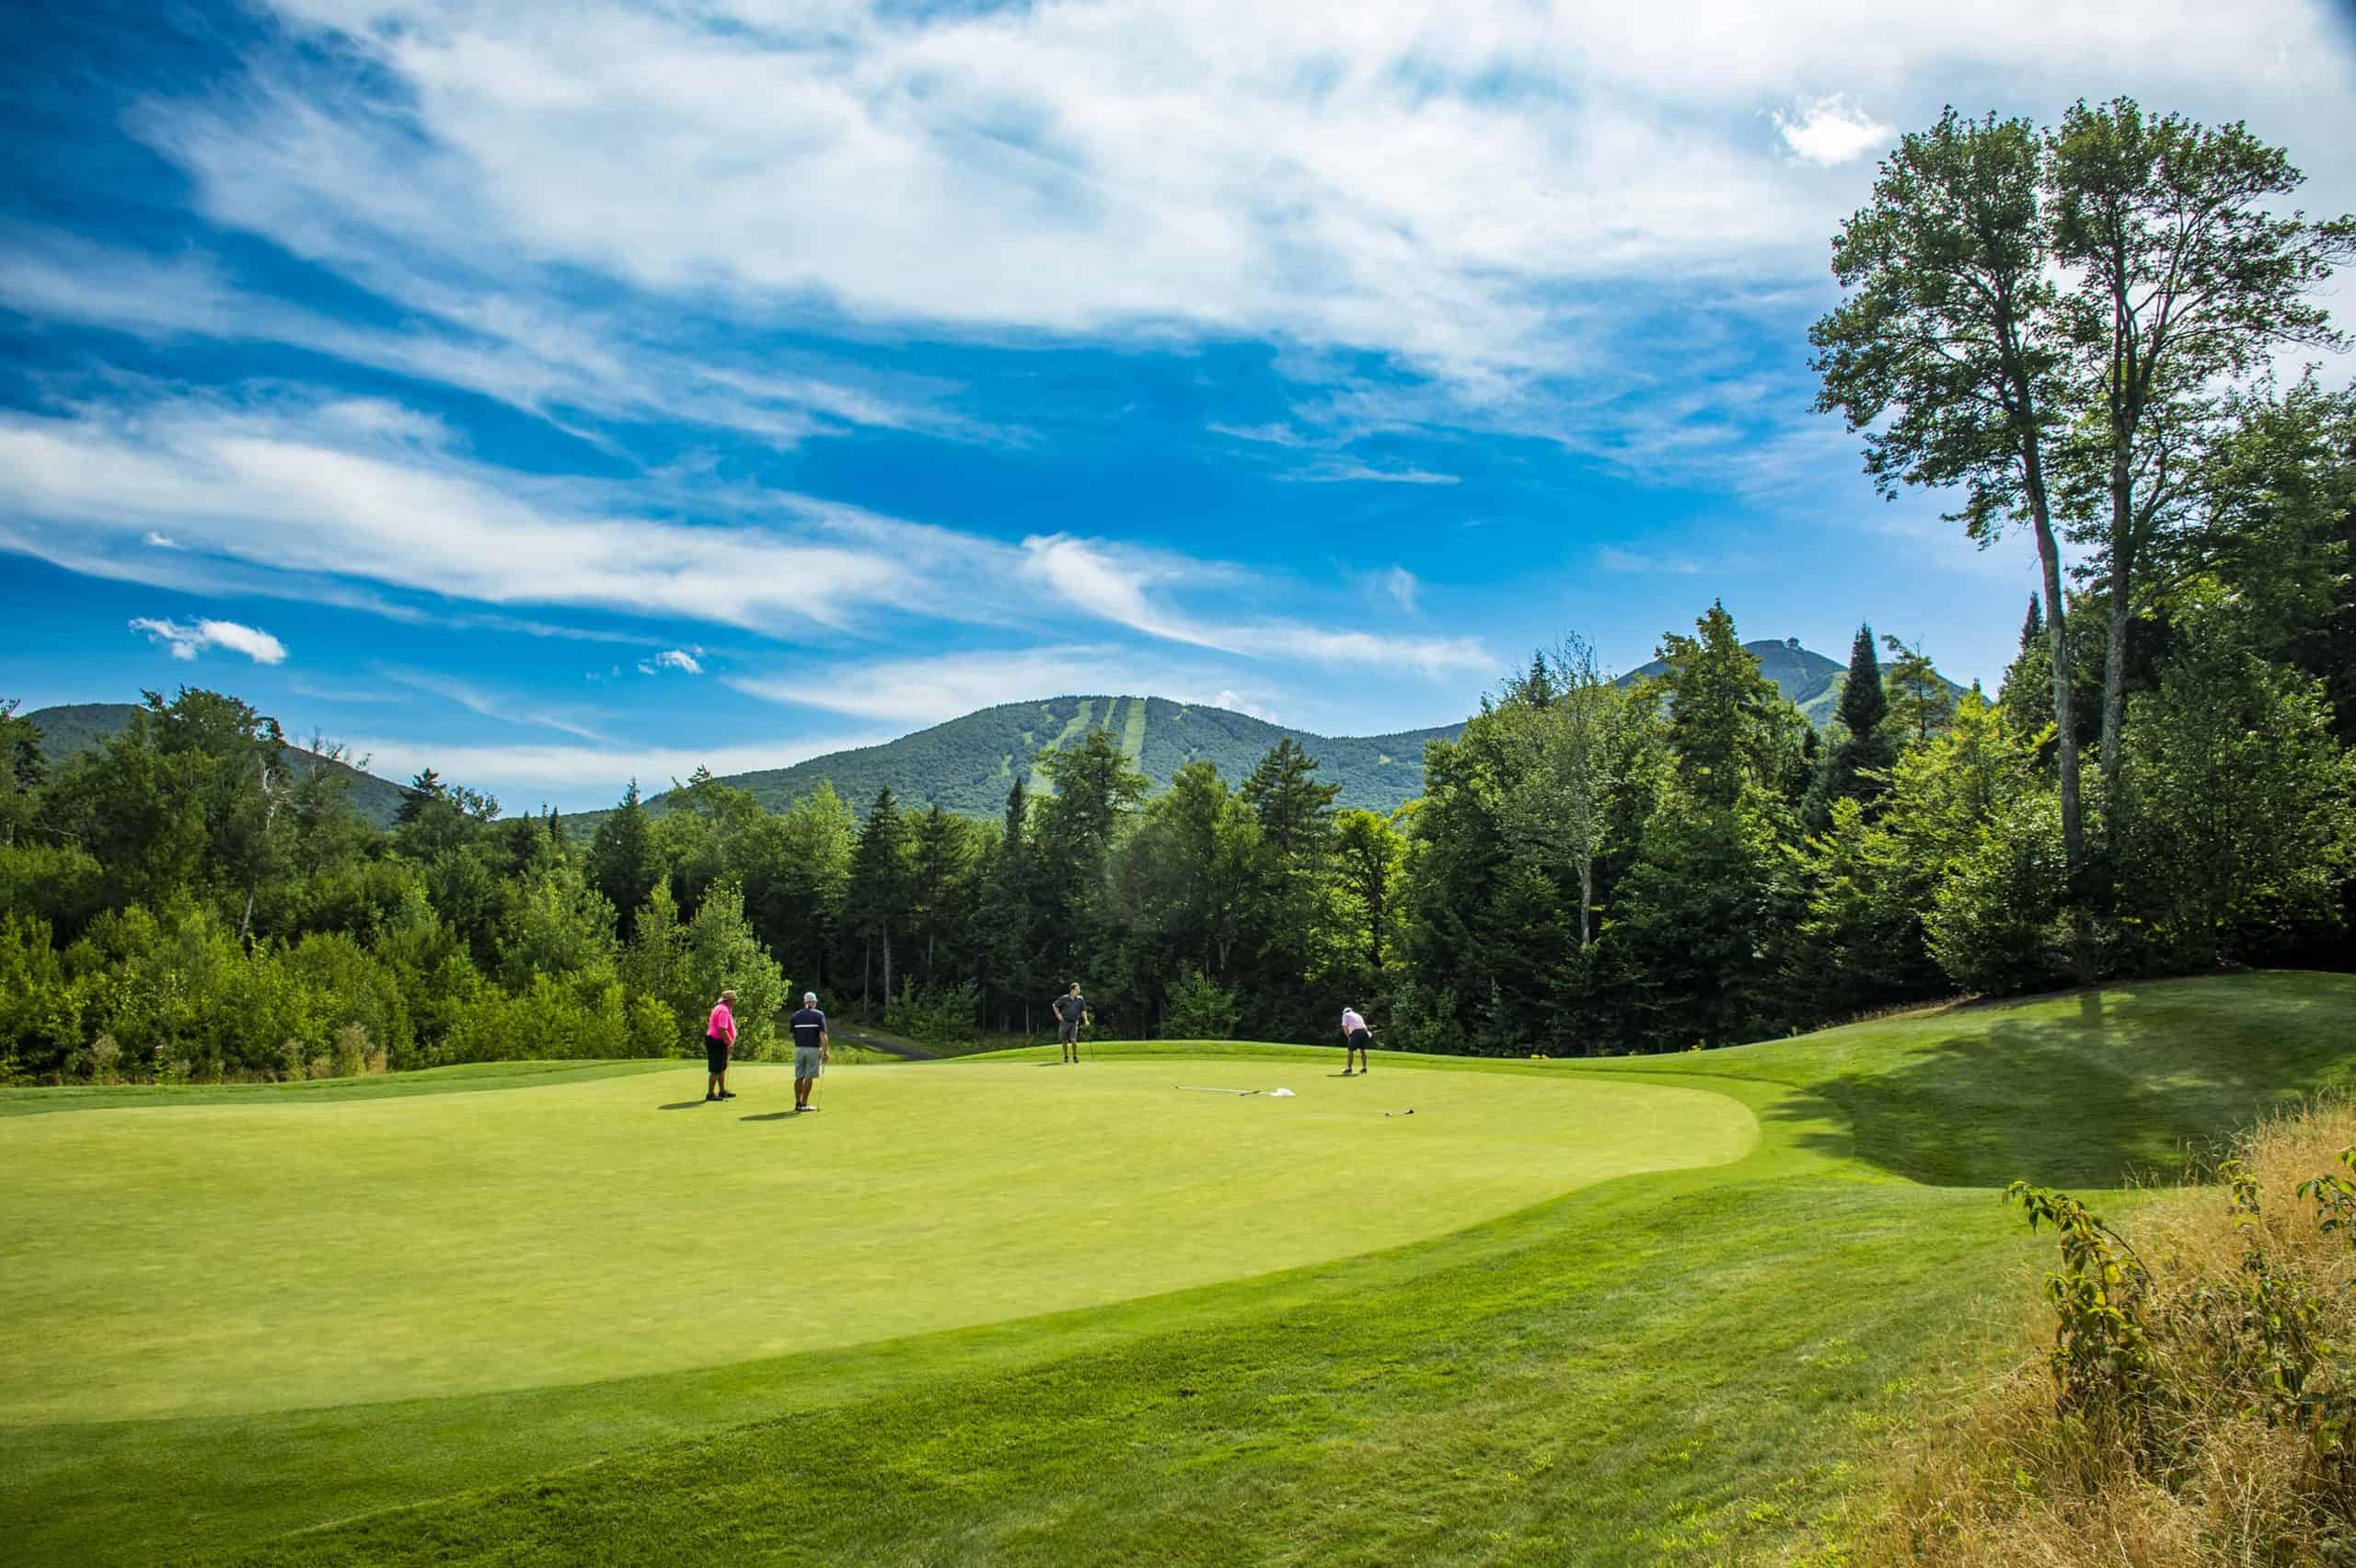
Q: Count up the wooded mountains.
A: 3